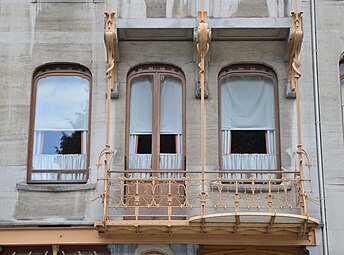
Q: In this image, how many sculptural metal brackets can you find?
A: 3